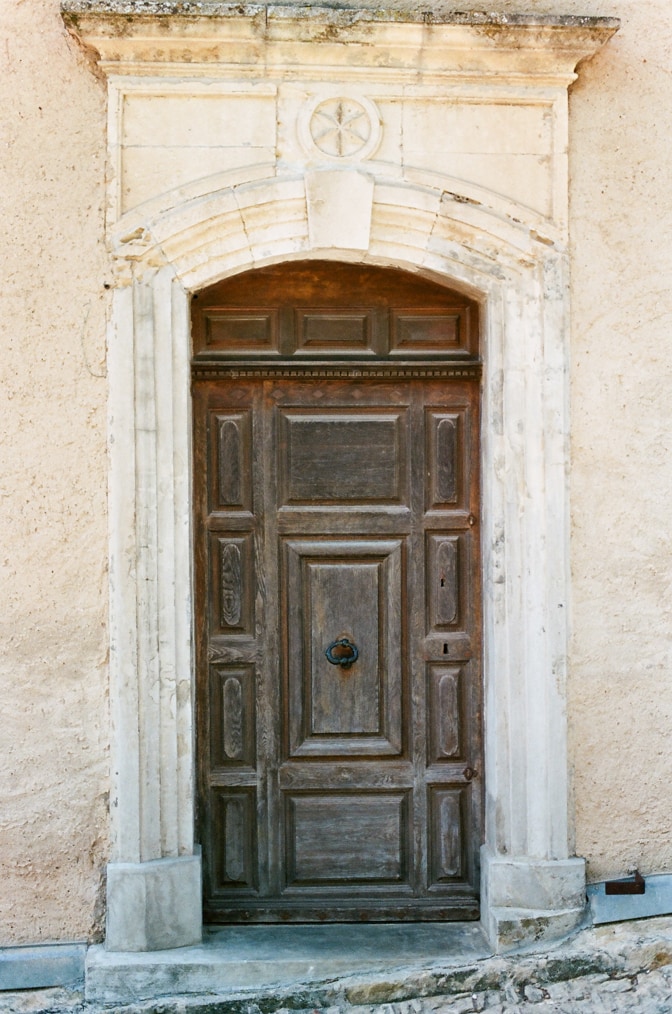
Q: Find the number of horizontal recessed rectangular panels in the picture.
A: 5